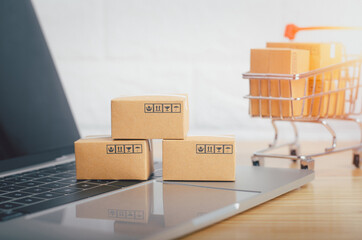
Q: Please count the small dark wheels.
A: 4